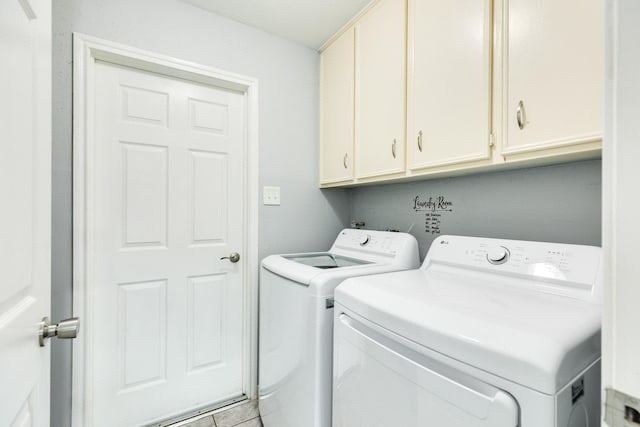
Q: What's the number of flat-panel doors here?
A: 4